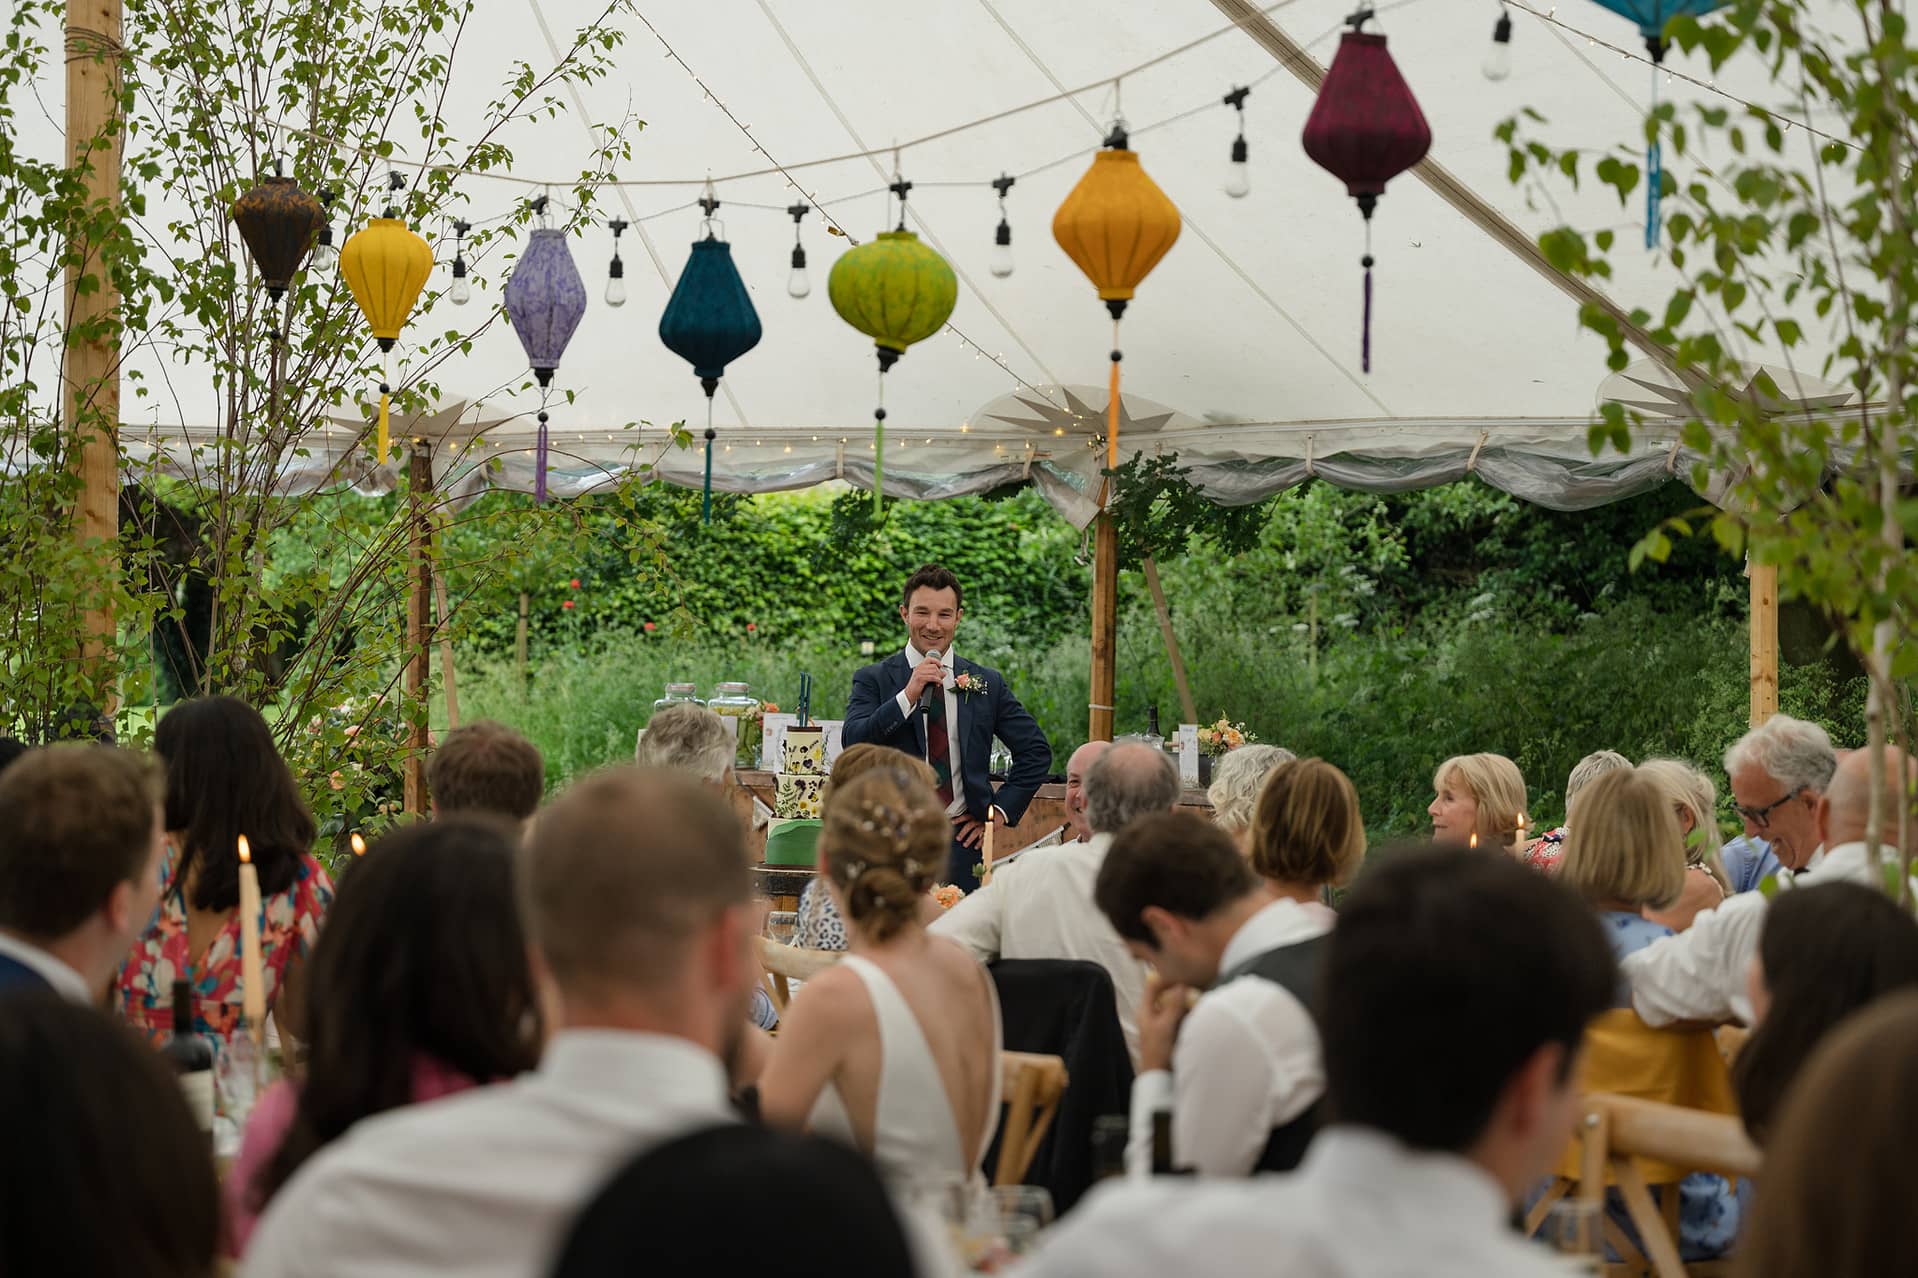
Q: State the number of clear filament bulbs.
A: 7